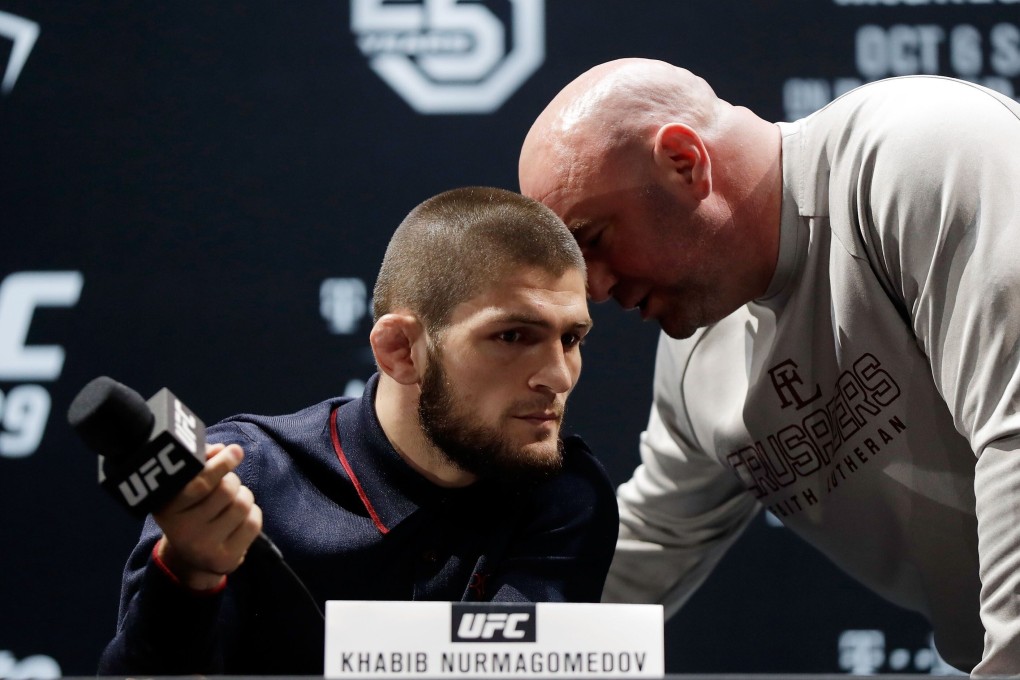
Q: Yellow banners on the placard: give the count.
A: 0